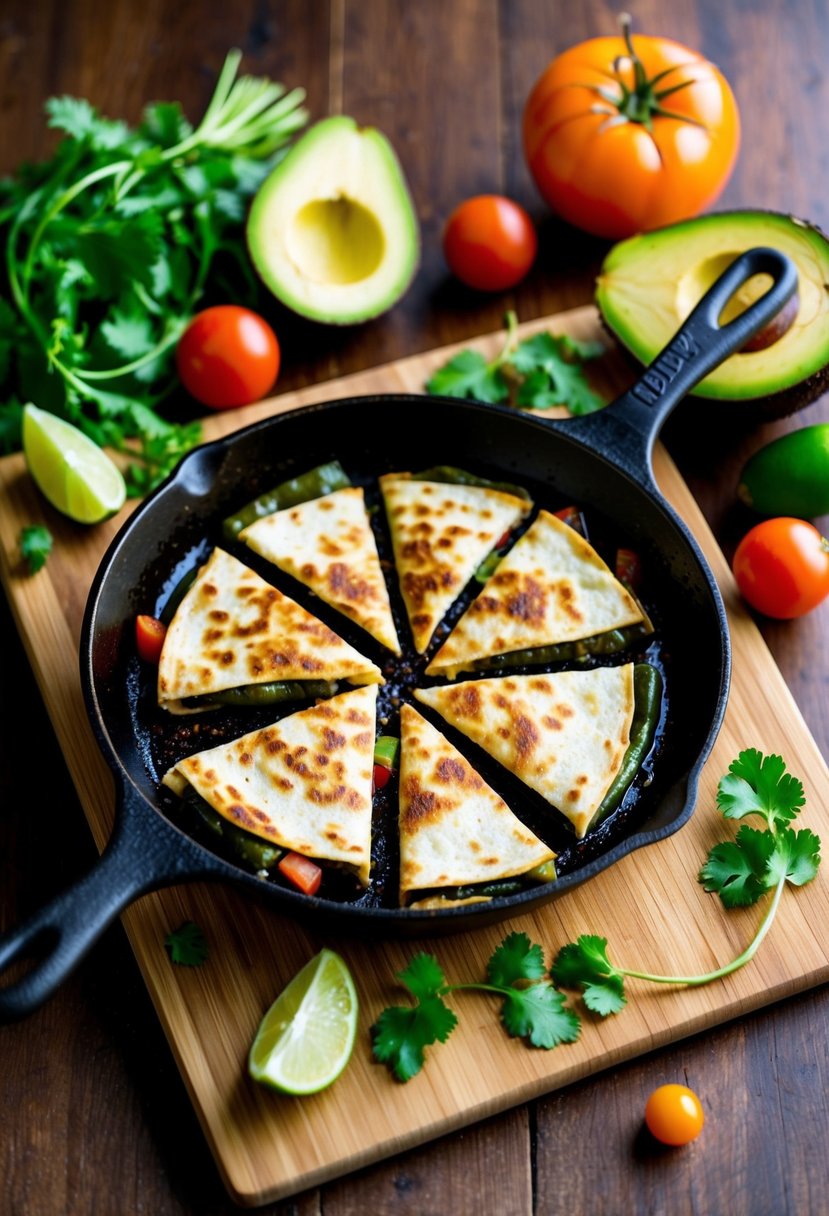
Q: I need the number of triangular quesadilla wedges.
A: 7